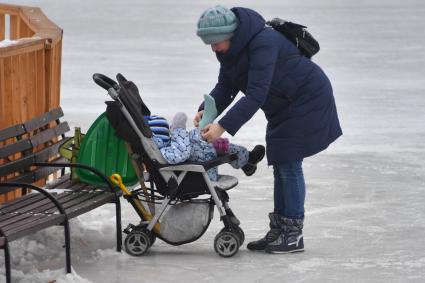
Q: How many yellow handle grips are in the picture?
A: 1